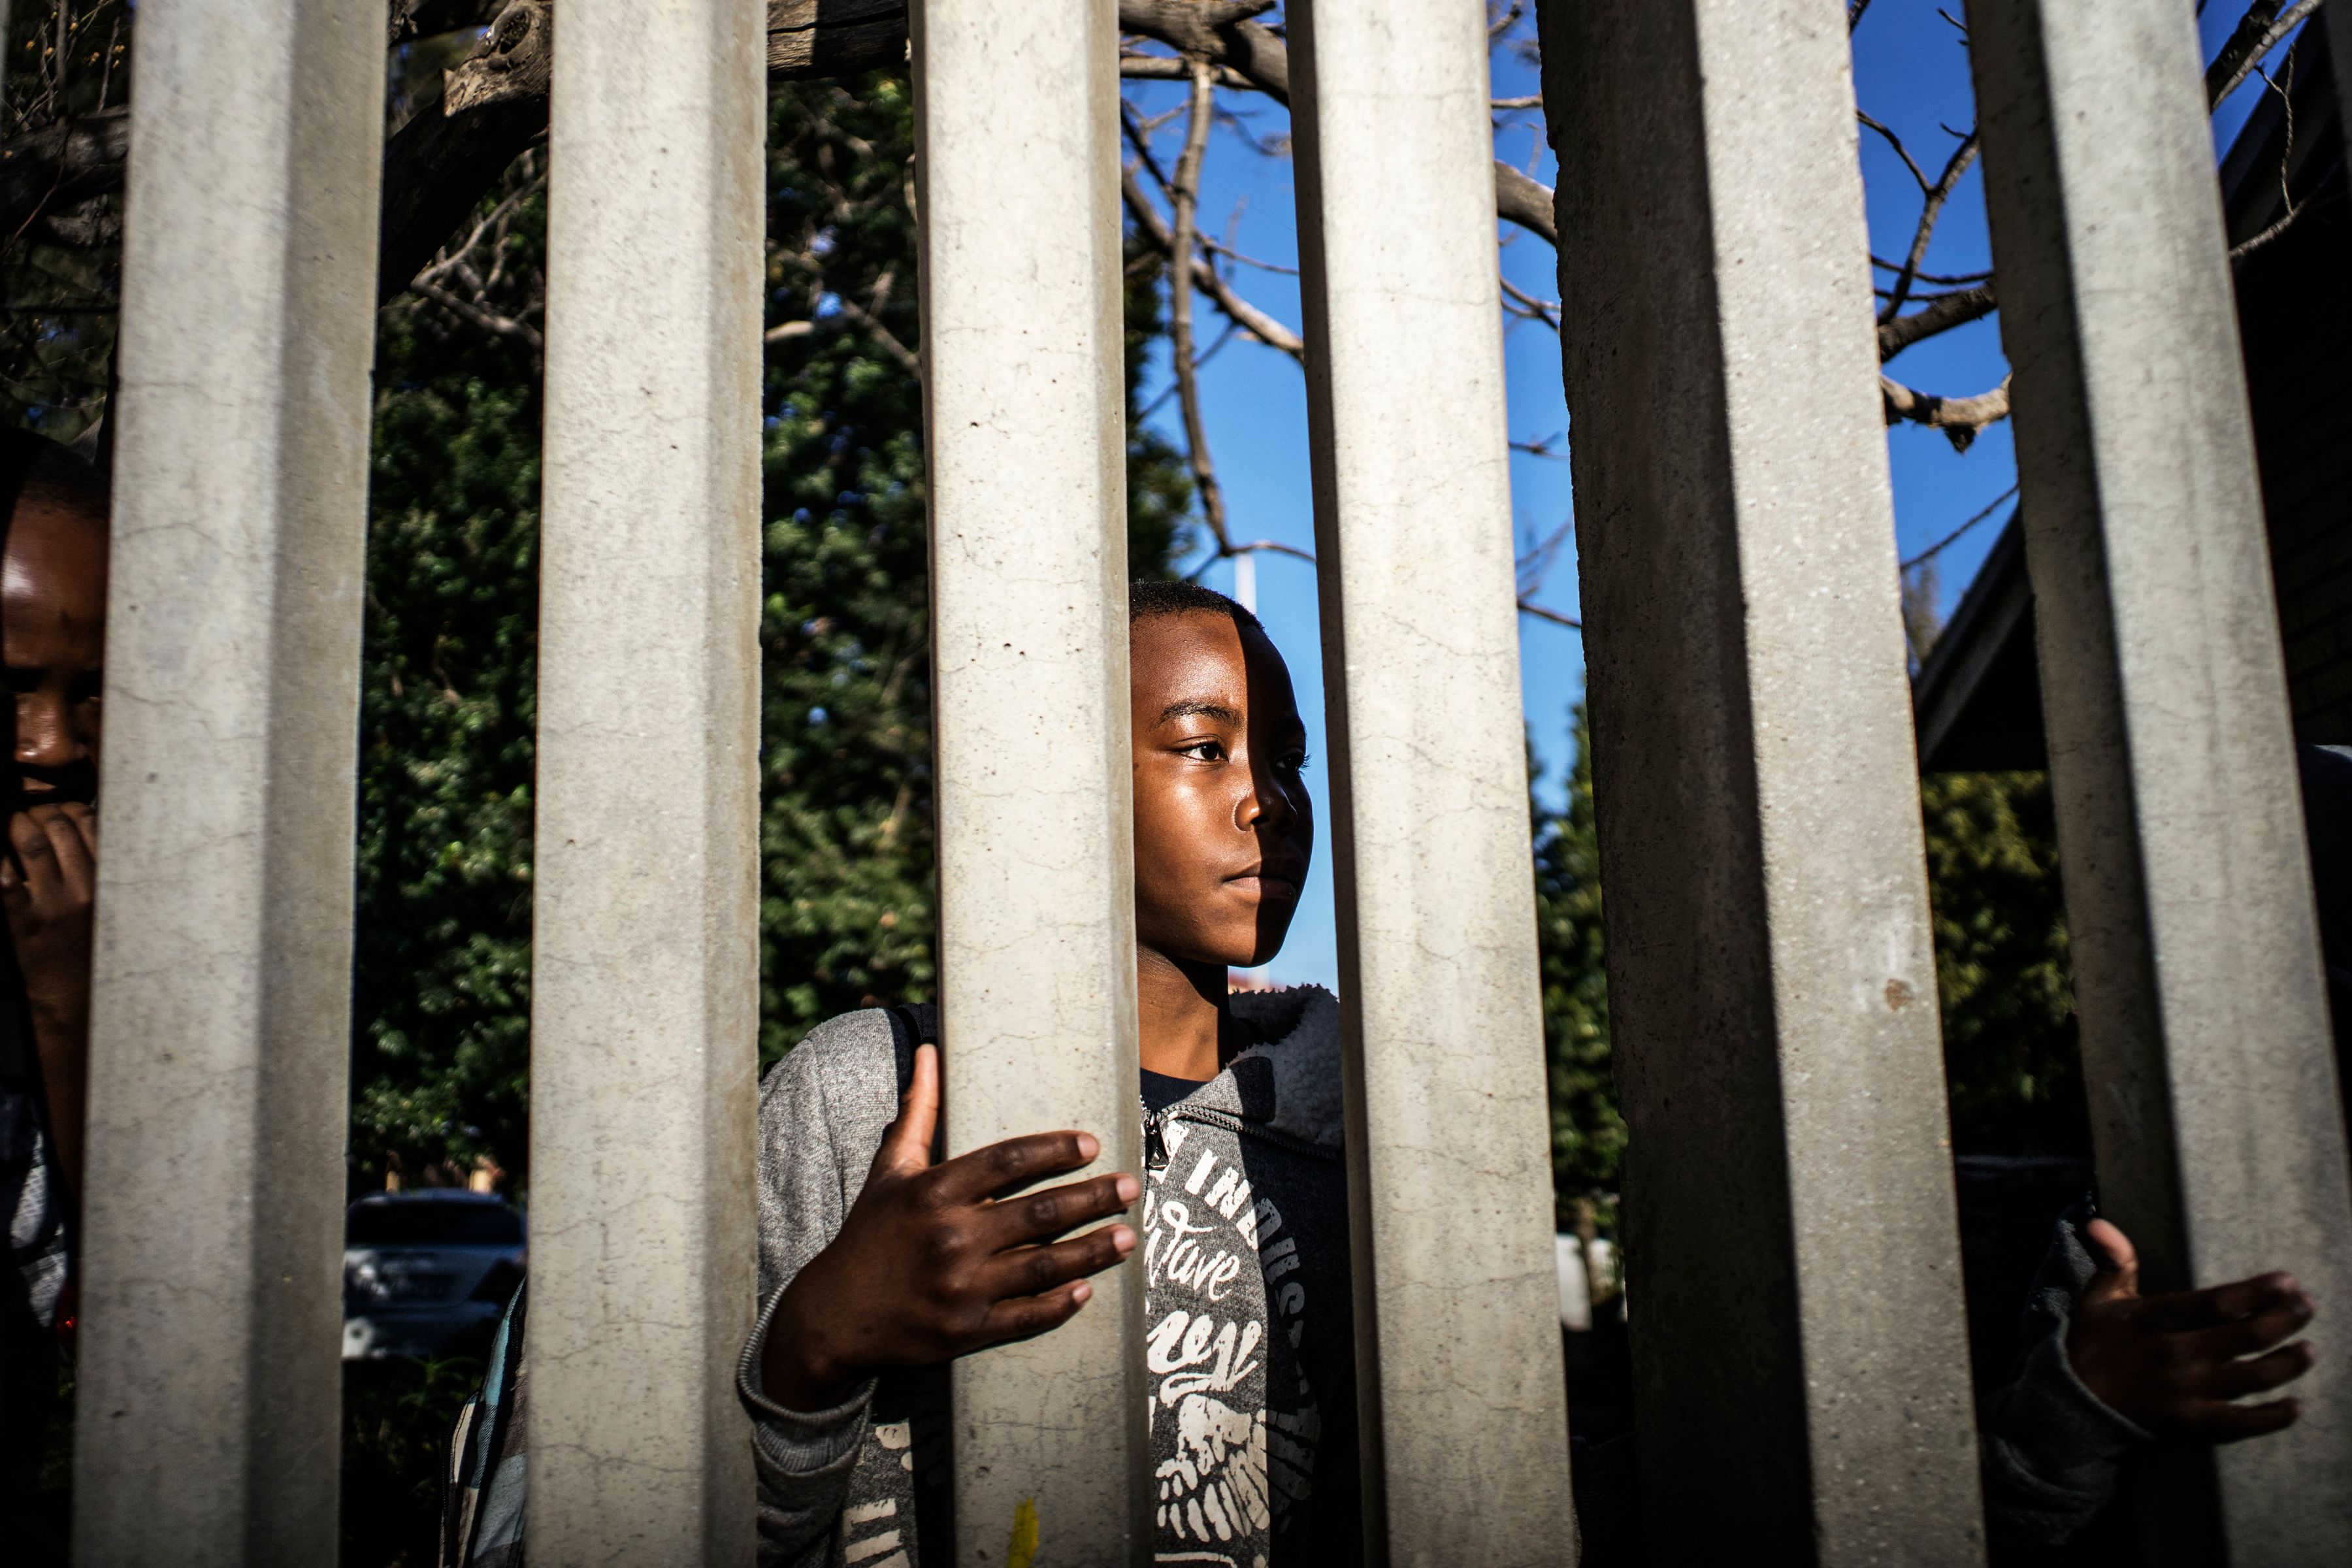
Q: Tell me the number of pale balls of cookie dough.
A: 0